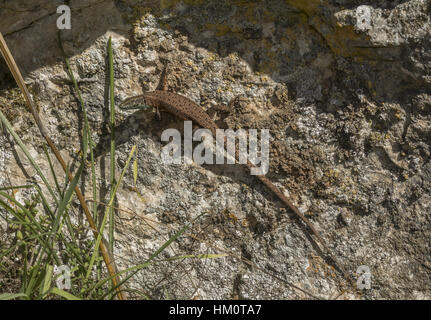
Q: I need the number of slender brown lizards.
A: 1